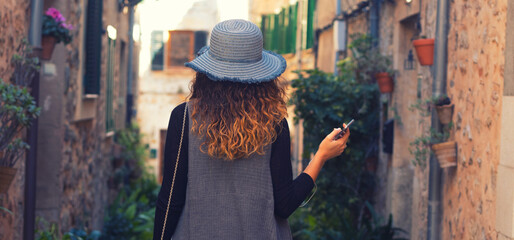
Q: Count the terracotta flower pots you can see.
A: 6